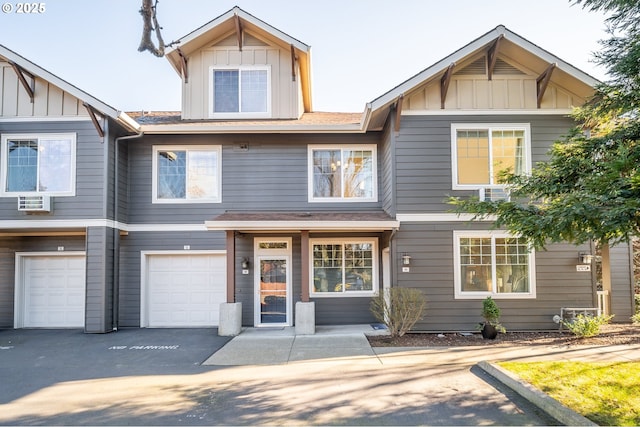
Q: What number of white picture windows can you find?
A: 7